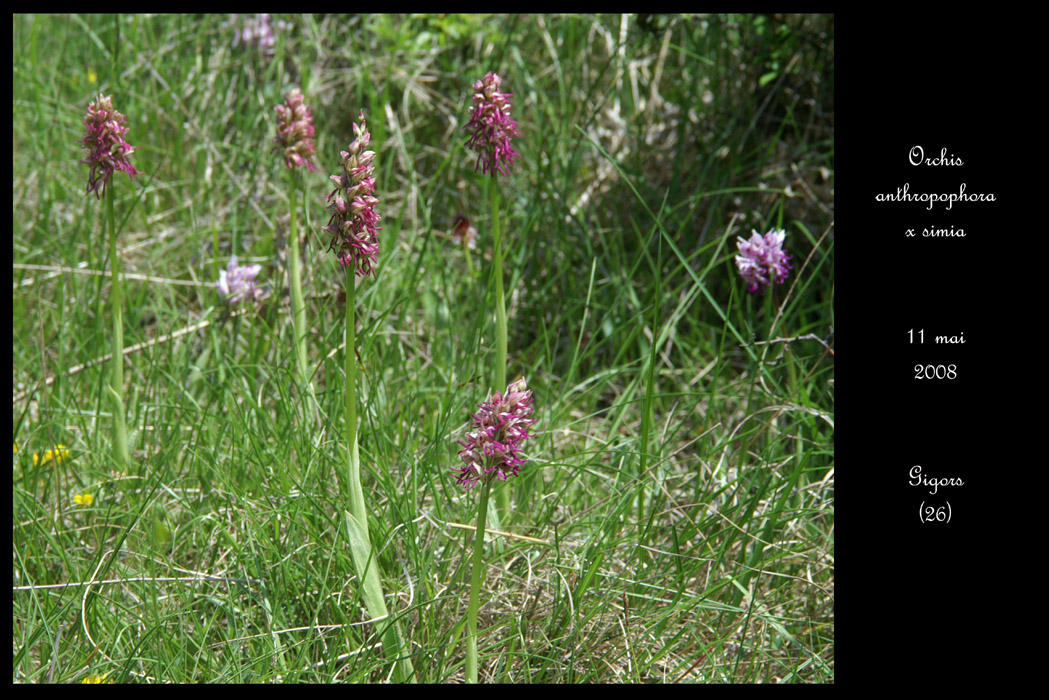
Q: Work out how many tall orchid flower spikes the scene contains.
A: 5